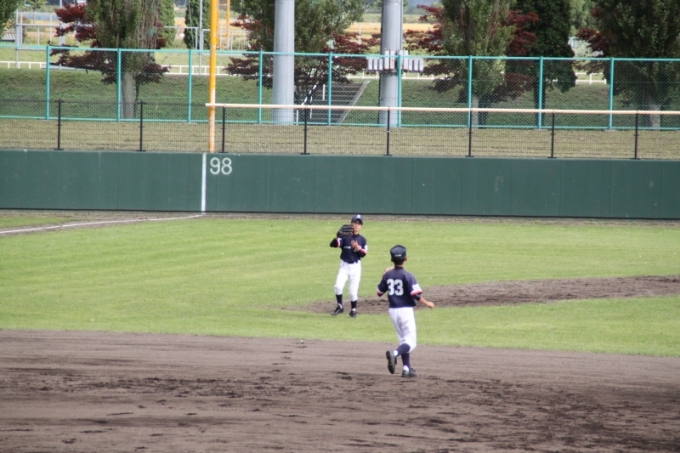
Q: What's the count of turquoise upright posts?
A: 9